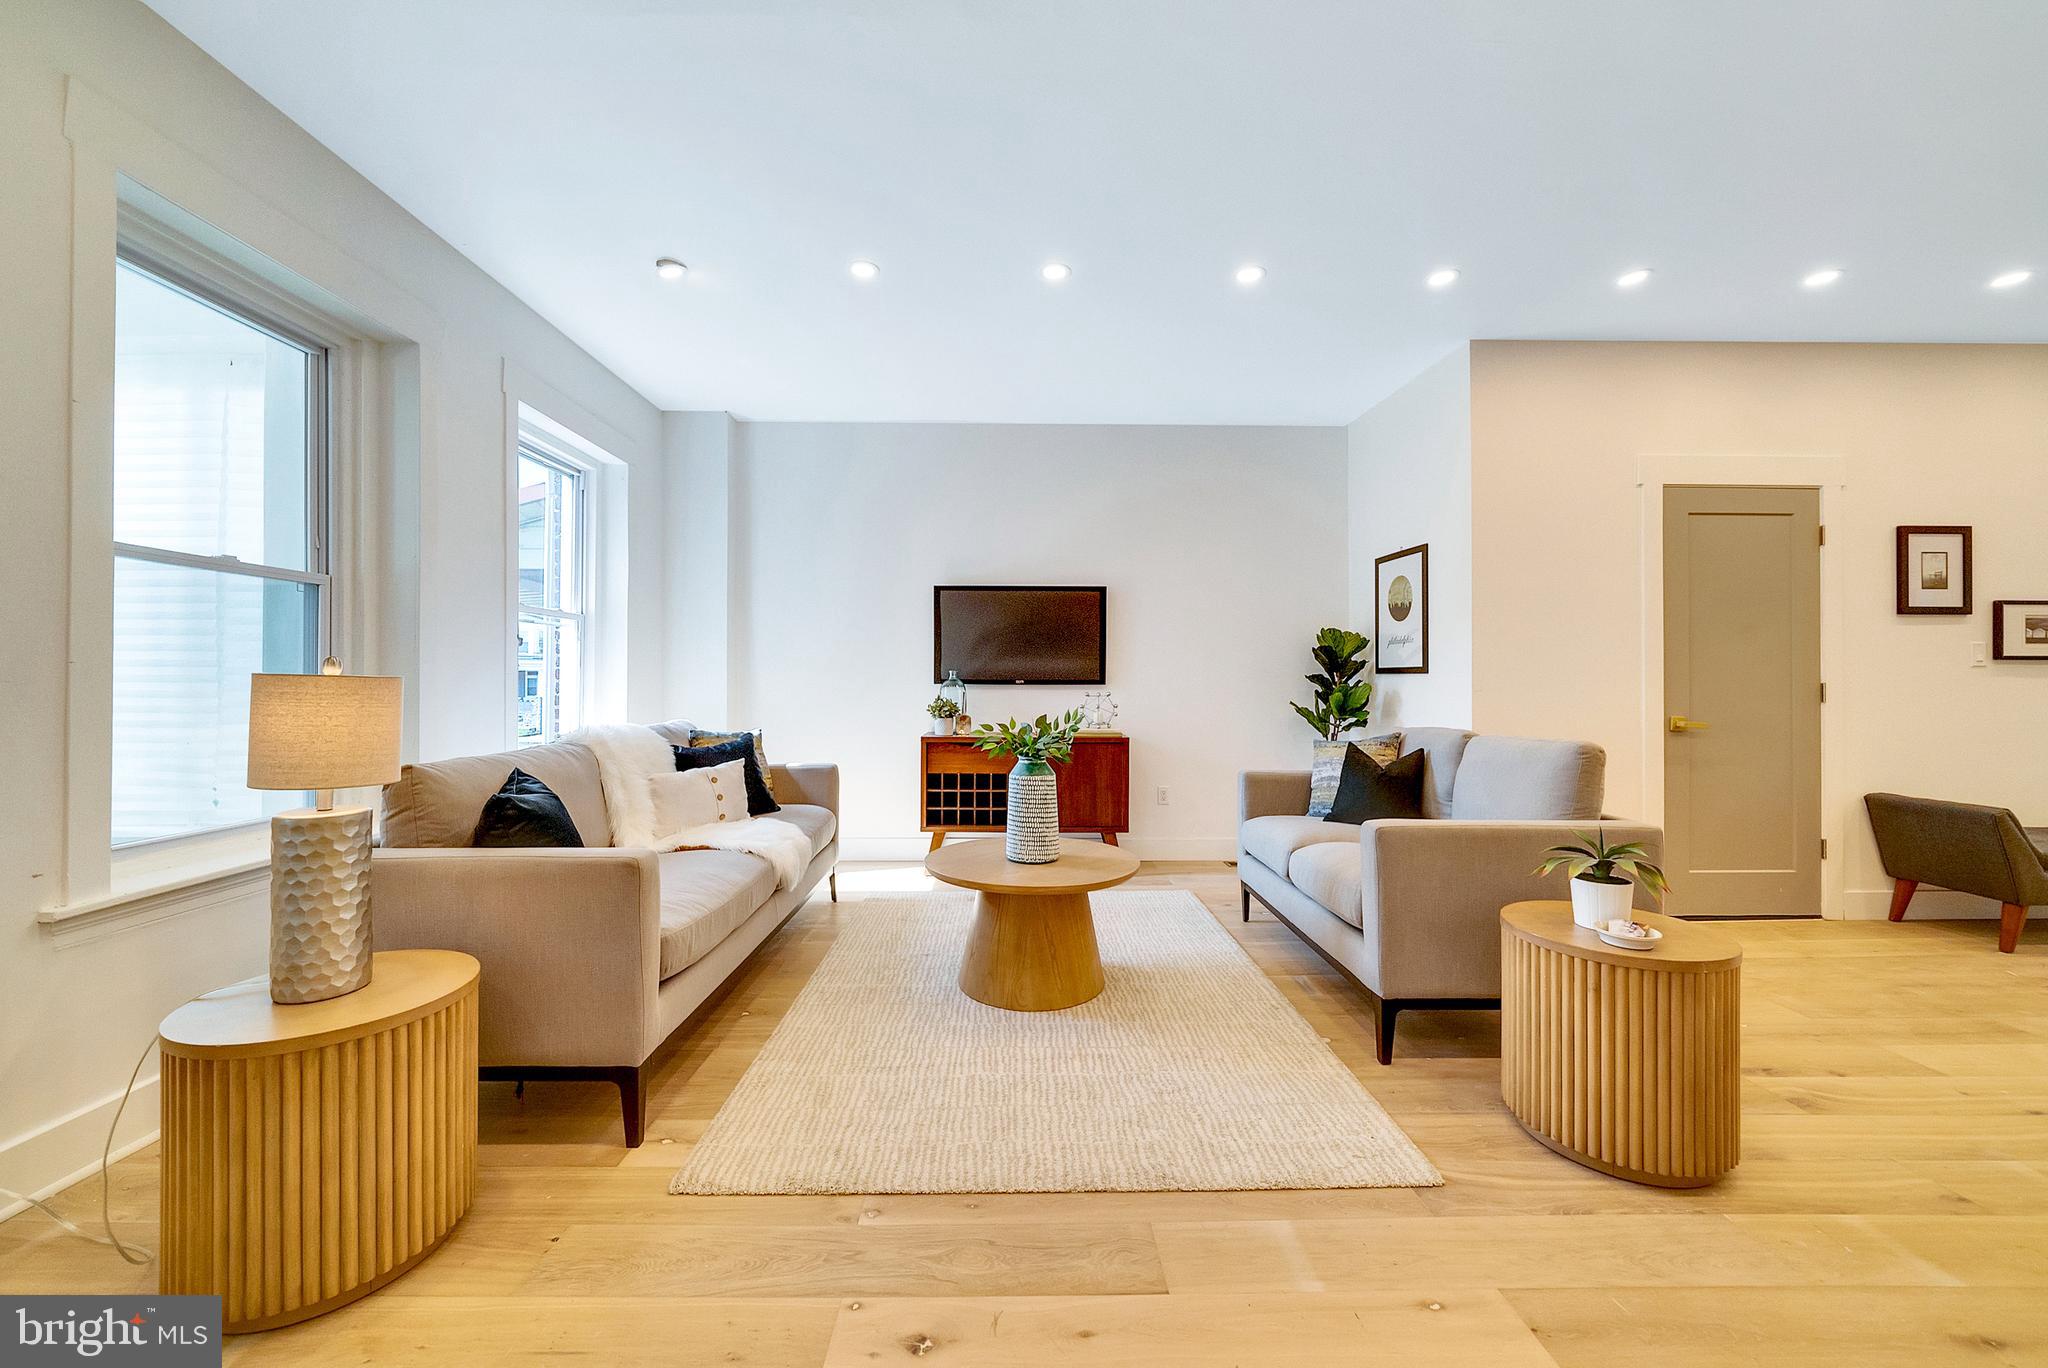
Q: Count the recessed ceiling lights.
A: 8